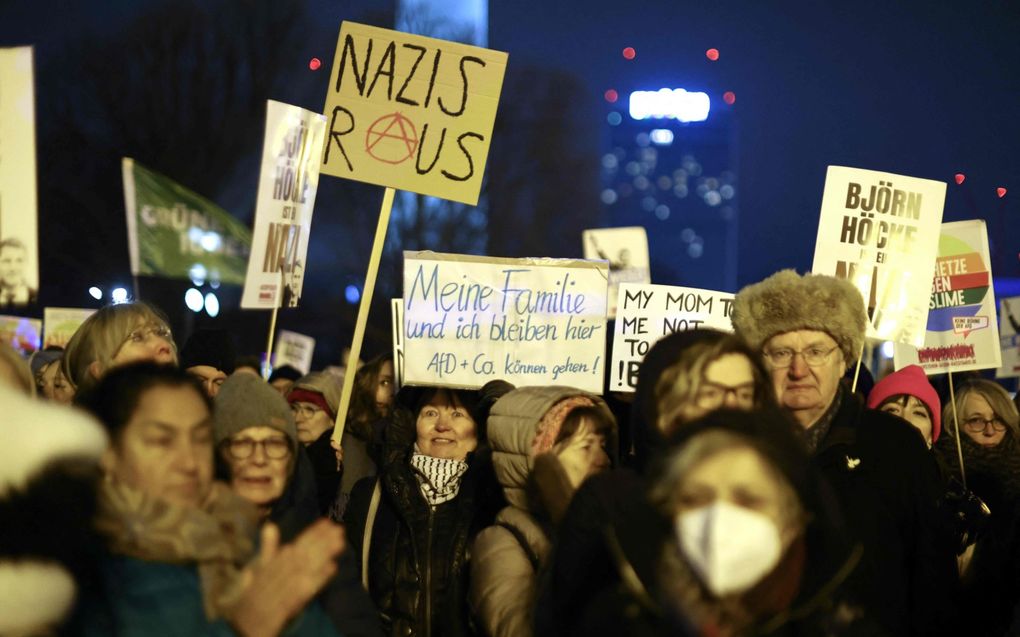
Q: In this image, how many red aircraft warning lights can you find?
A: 7